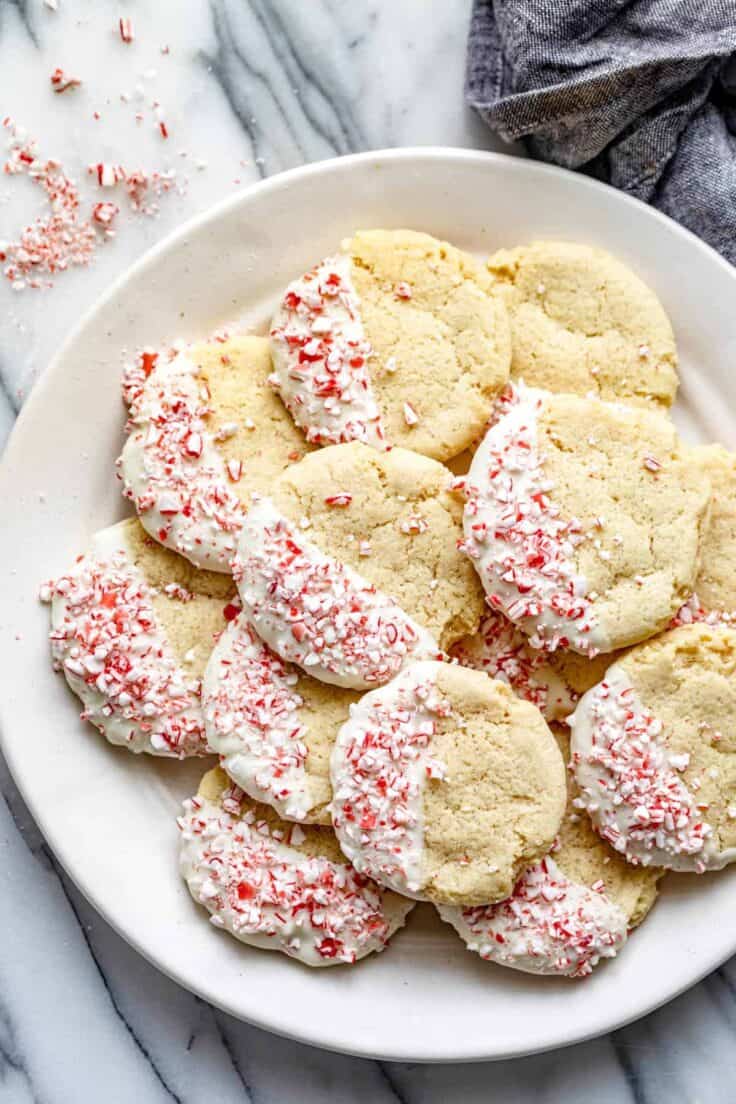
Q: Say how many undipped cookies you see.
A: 1